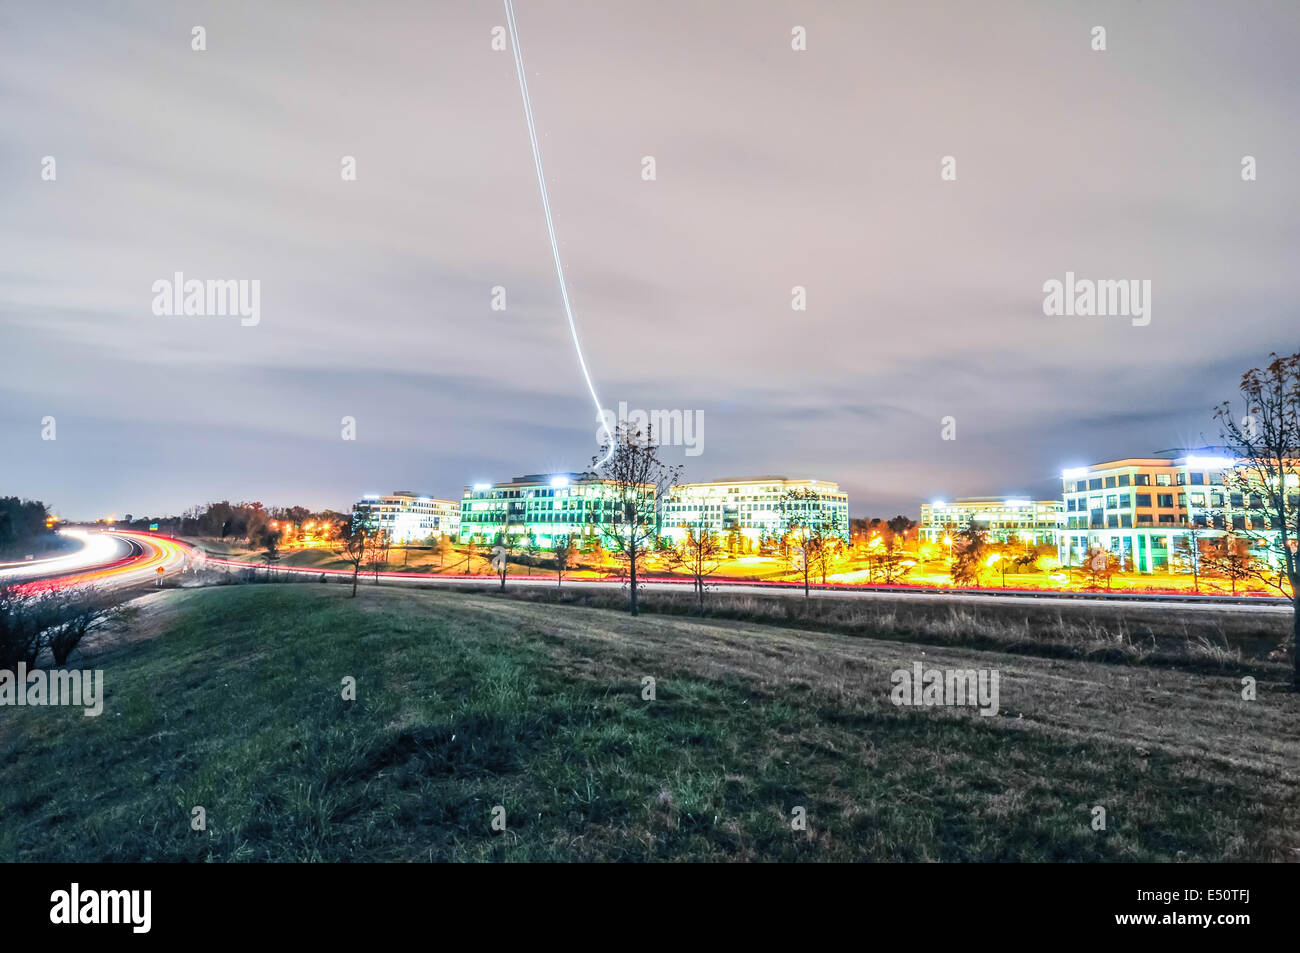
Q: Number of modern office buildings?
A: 5